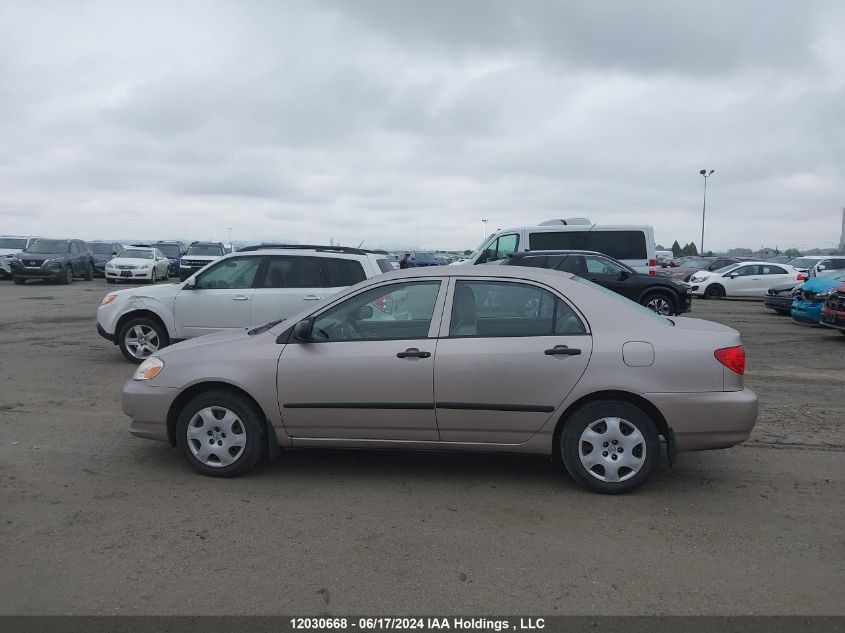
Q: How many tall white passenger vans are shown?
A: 1